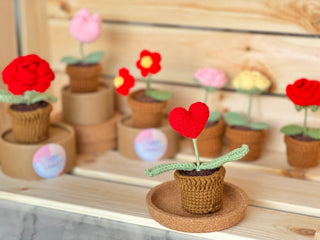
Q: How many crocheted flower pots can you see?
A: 7